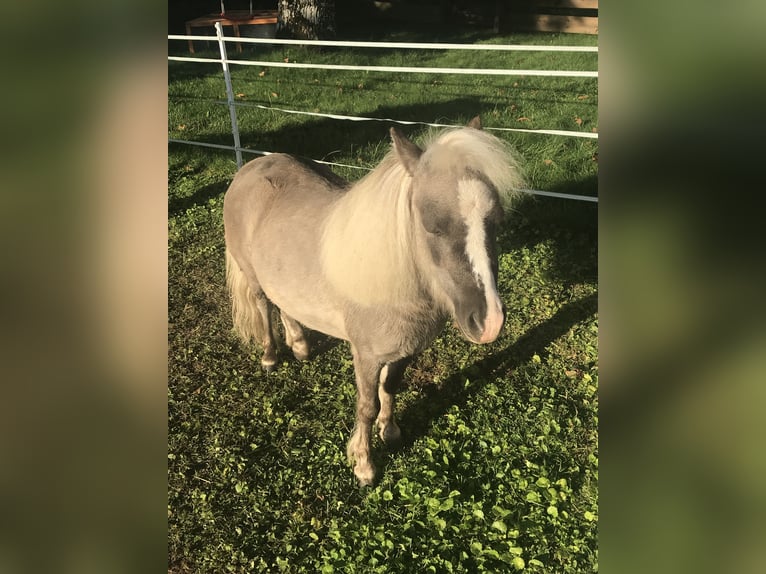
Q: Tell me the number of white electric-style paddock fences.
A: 1